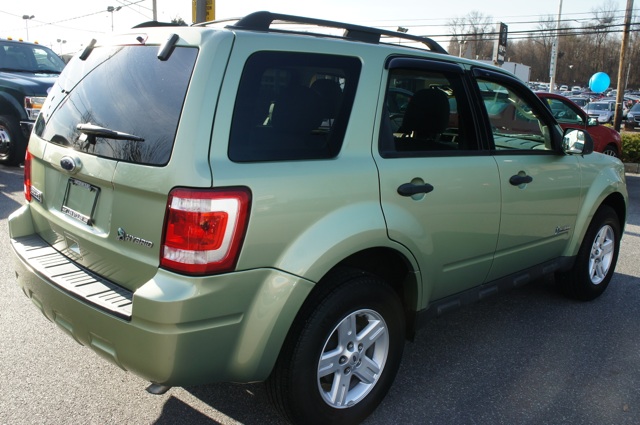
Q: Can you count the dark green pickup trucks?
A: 1